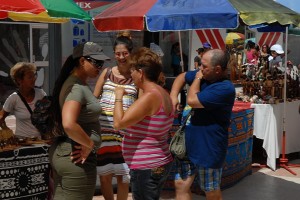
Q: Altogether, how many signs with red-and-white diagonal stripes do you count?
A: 2